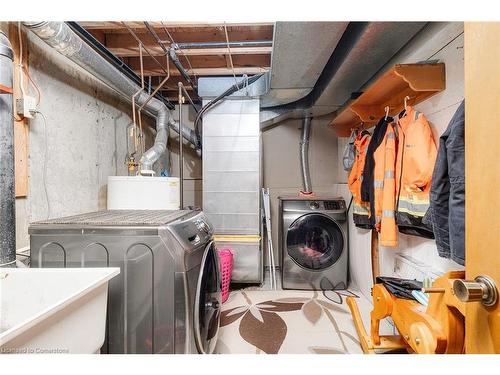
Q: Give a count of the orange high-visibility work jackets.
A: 3